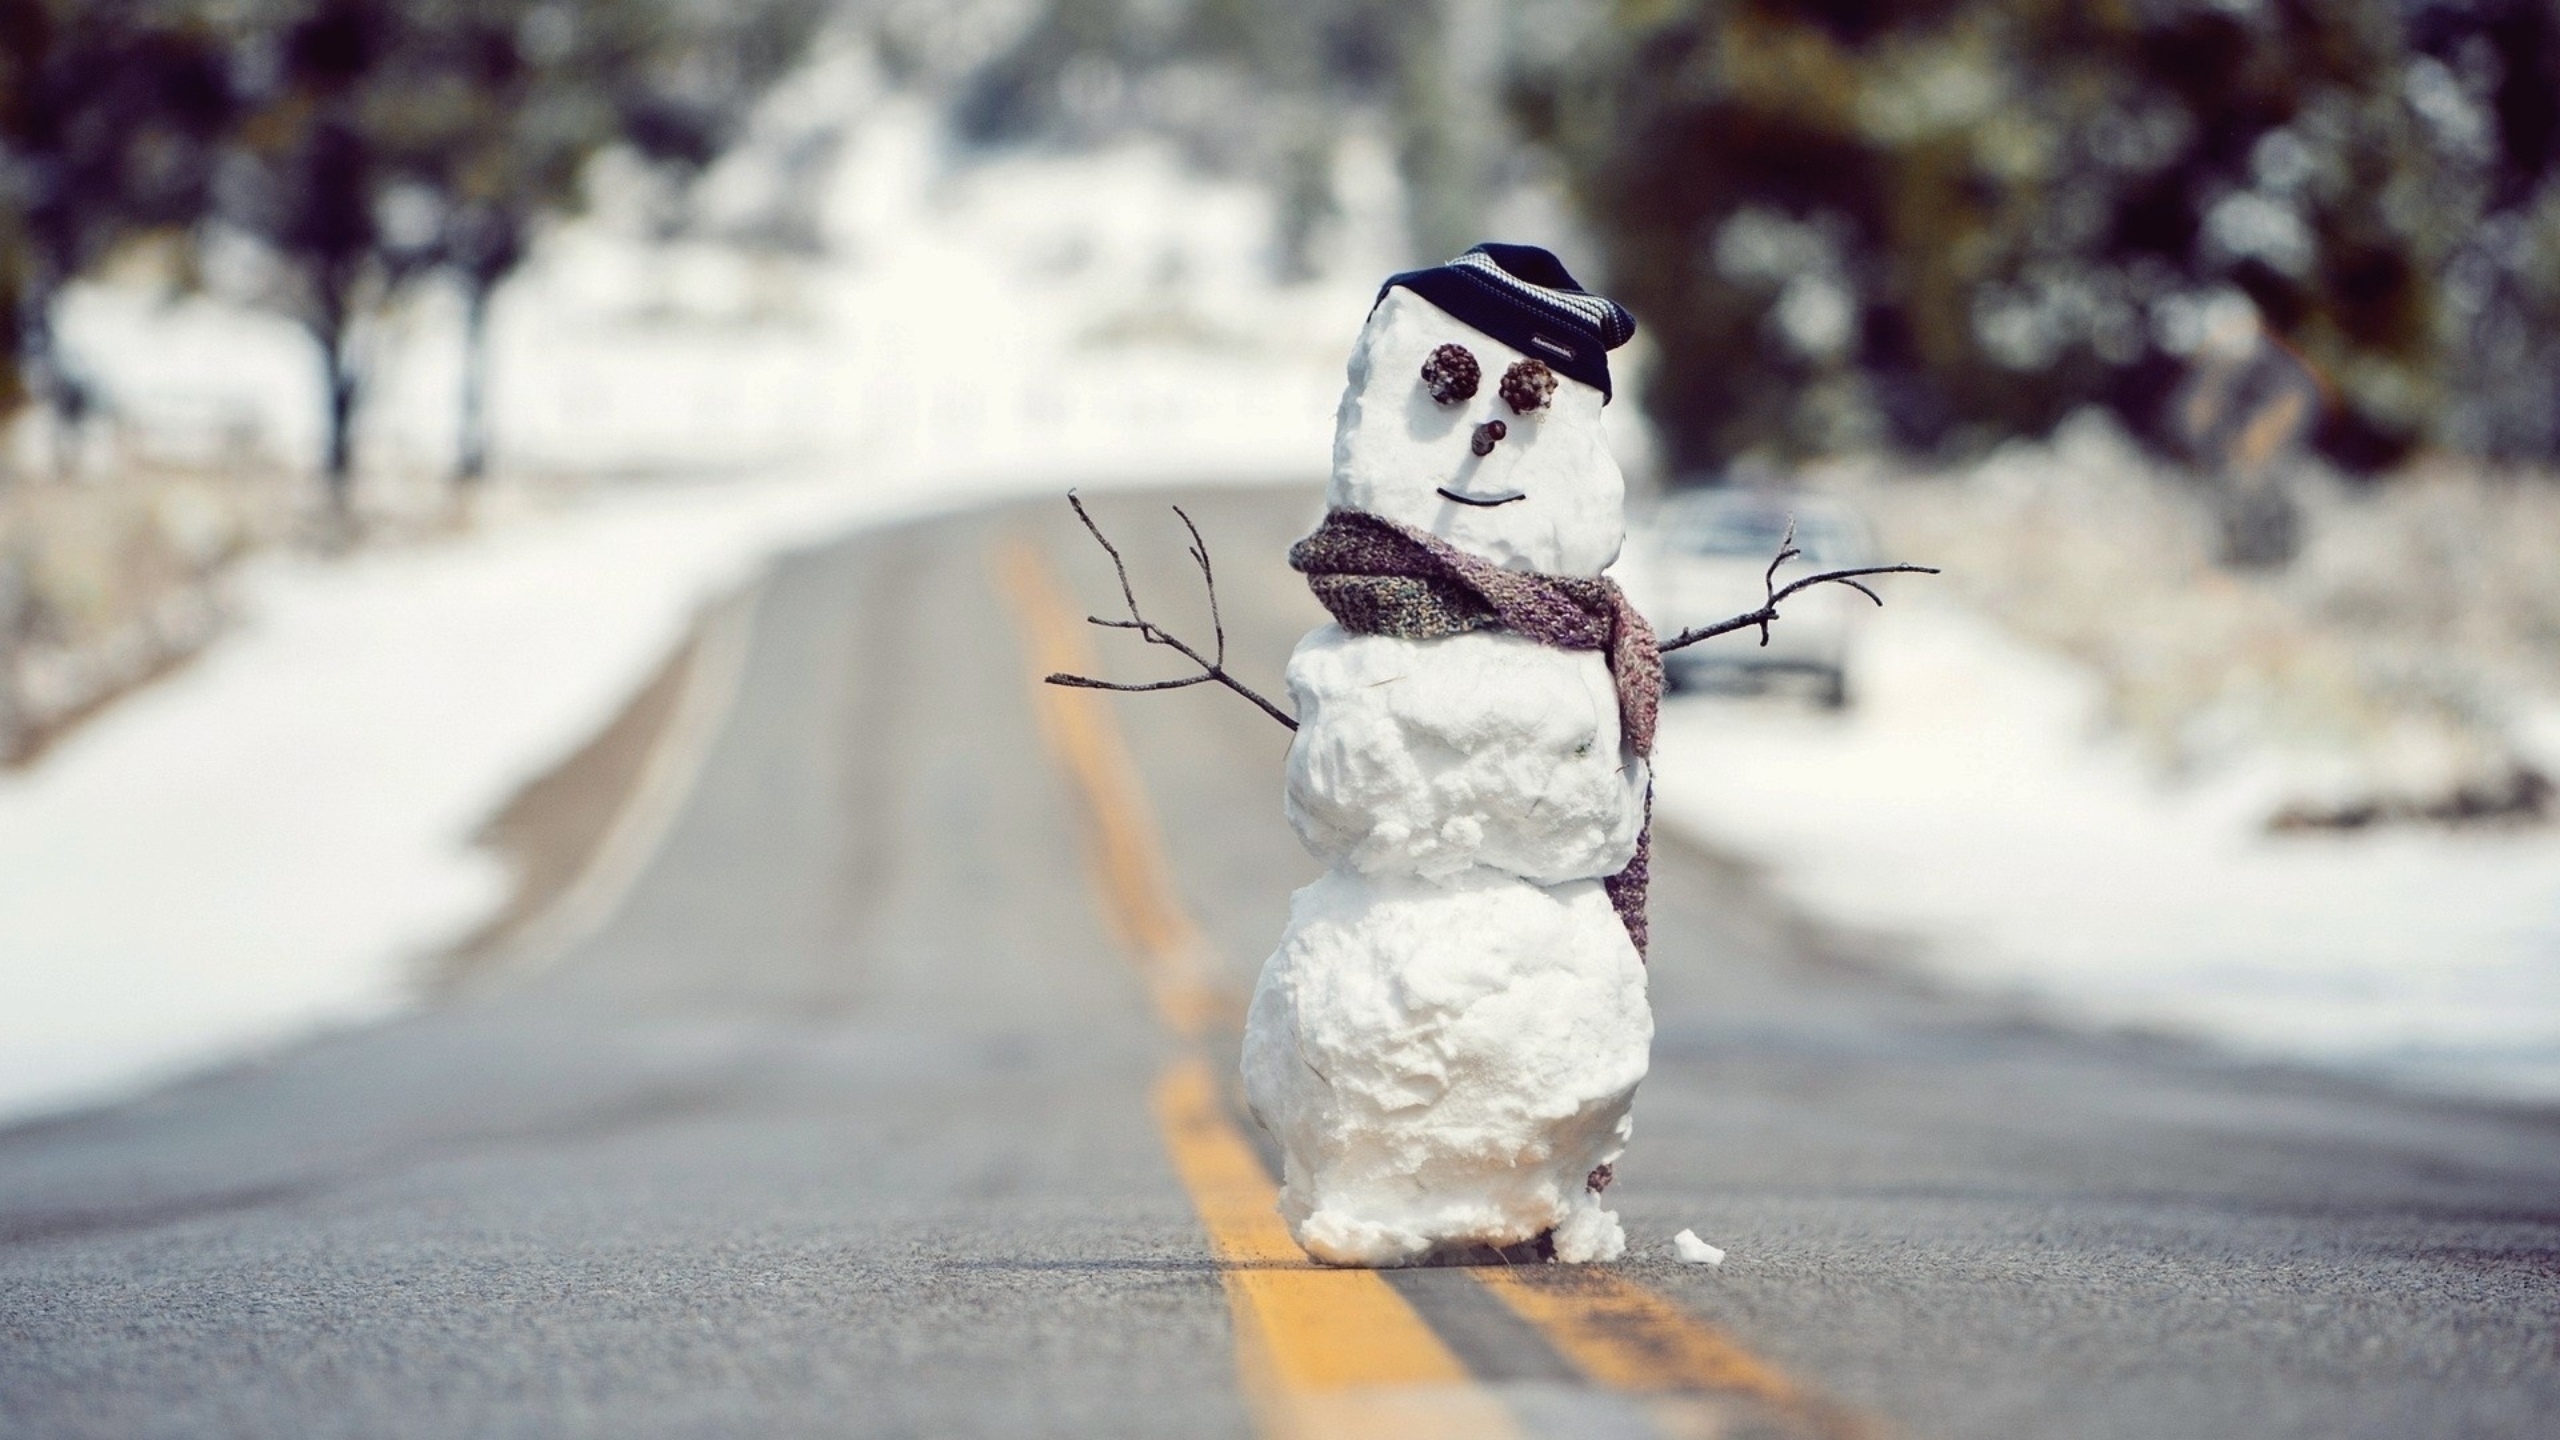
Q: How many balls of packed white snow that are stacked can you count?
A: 3